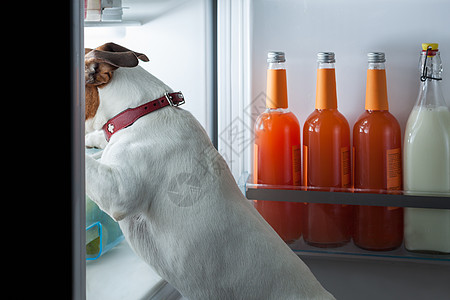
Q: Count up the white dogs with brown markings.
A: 1